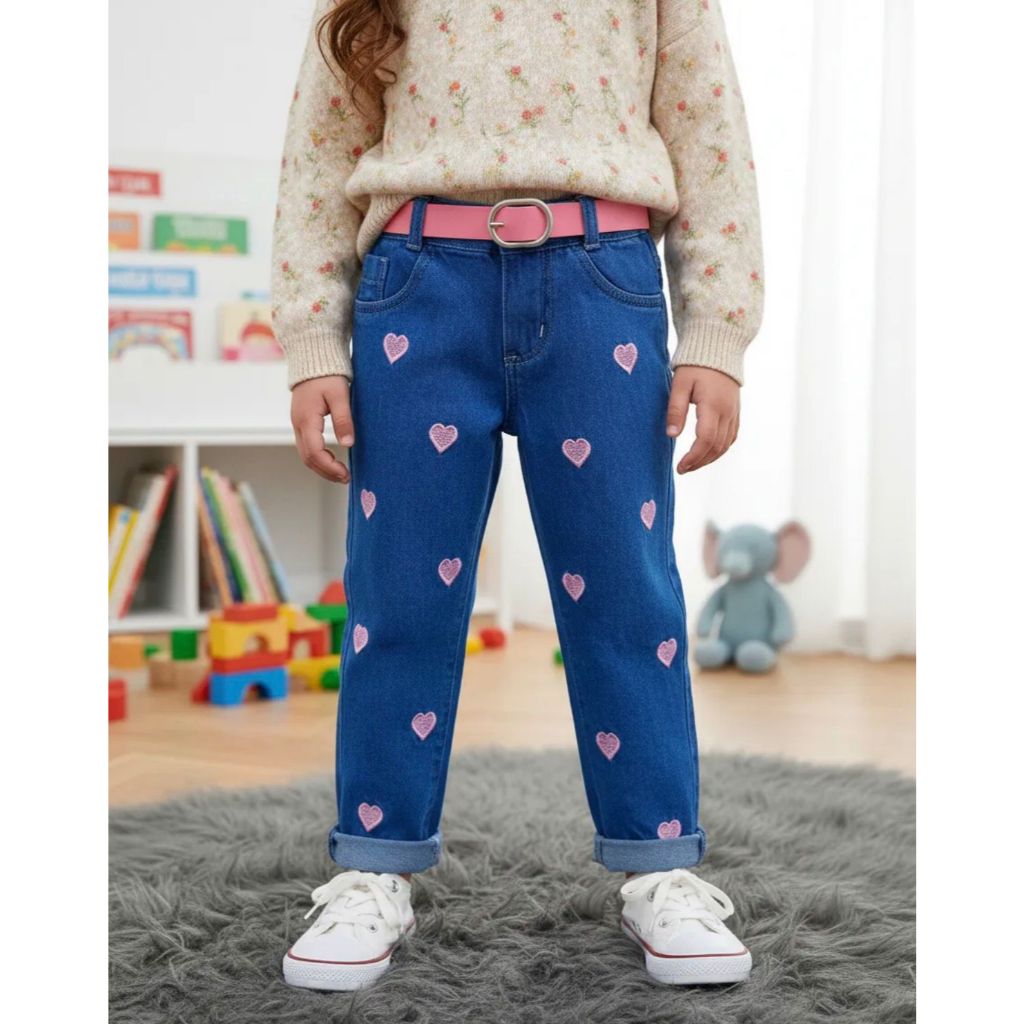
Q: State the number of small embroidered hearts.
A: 14